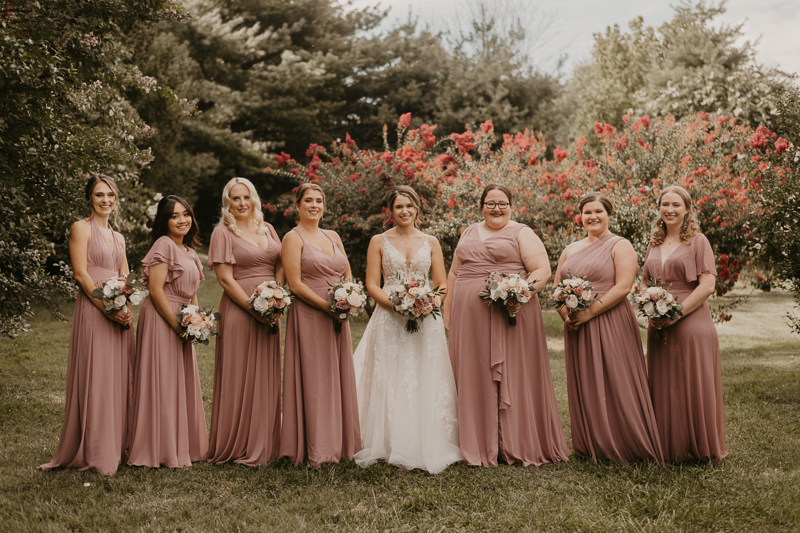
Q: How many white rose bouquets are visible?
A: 8